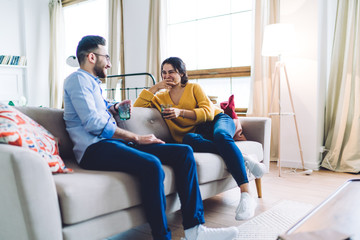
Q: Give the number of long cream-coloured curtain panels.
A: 5